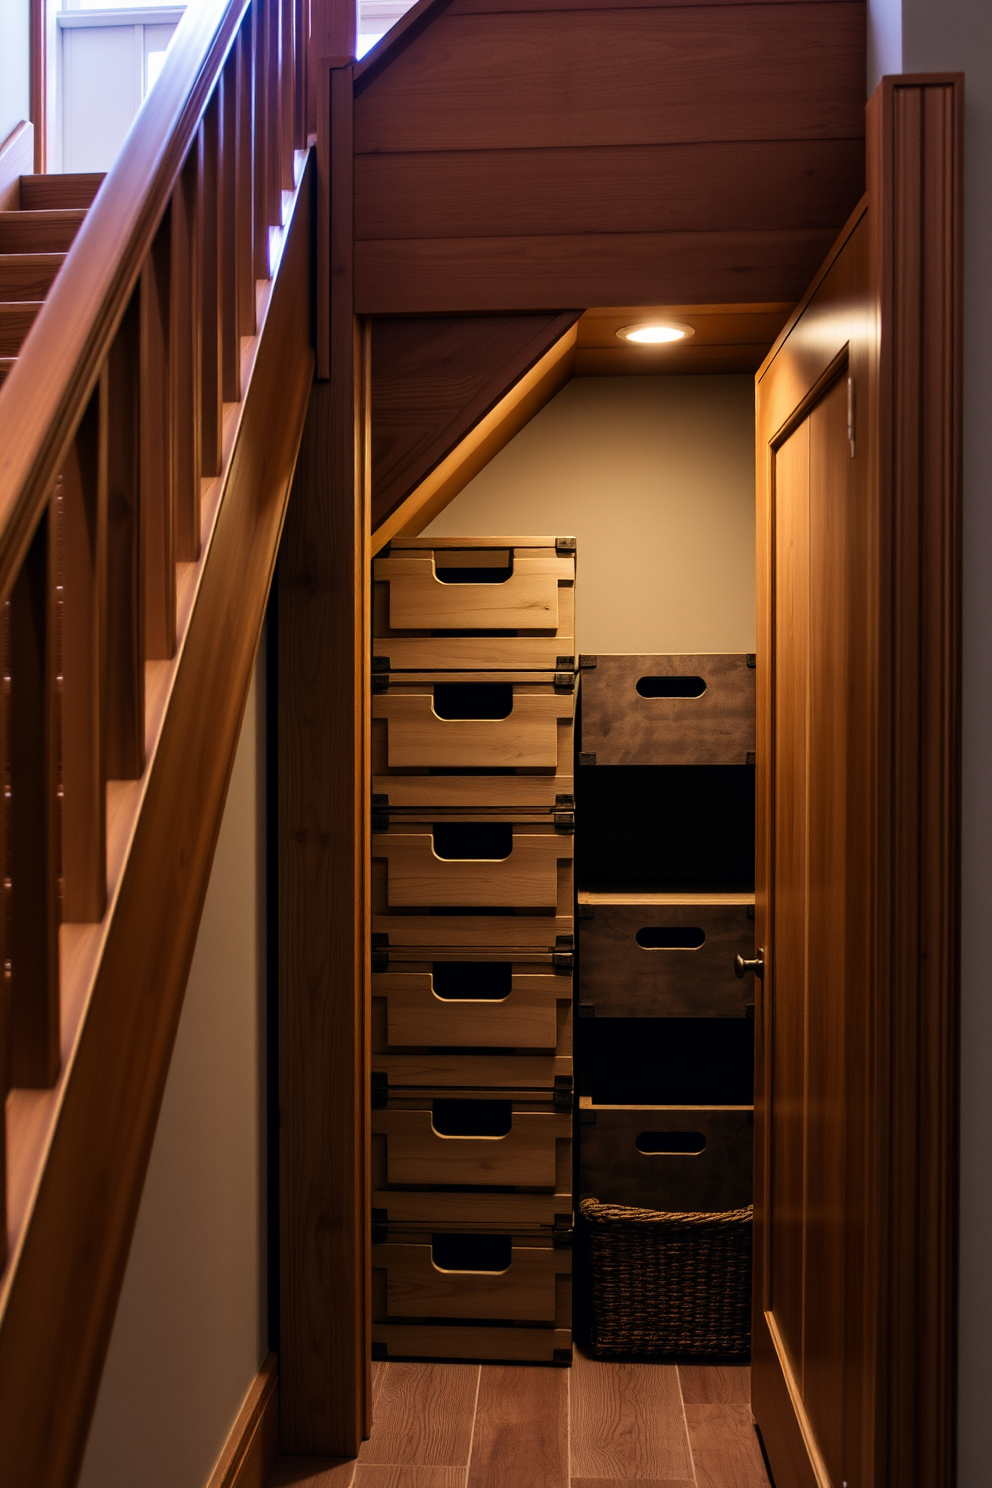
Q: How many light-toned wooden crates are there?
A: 6